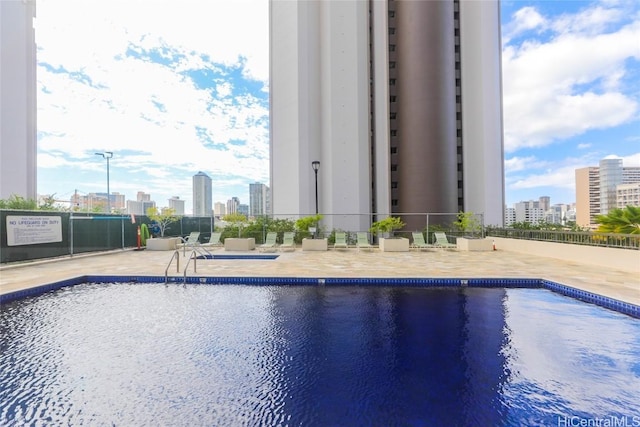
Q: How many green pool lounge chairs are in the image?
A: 8